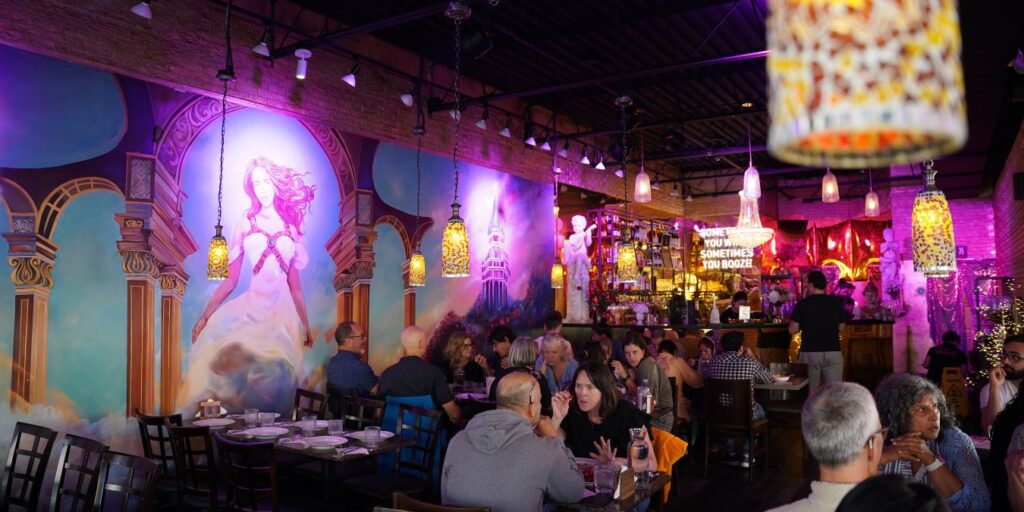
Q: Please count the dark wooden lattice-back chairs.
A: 9